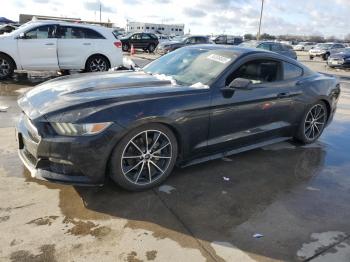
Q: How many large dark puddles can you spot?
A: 1